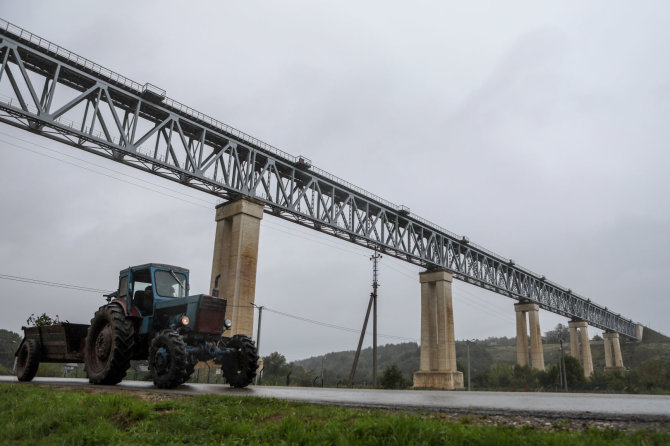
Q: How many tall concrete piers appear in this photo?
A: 5